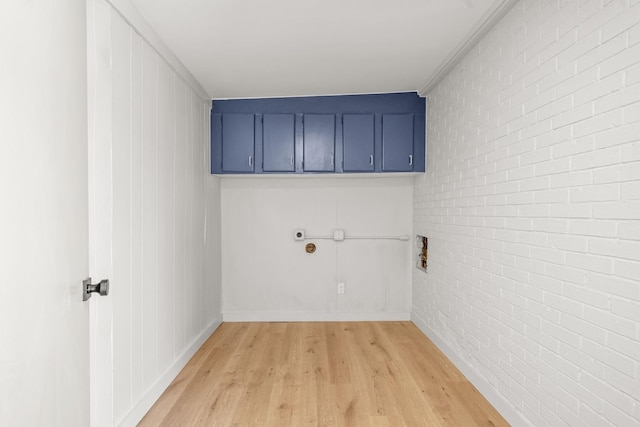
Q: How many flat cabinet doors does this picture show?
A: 5